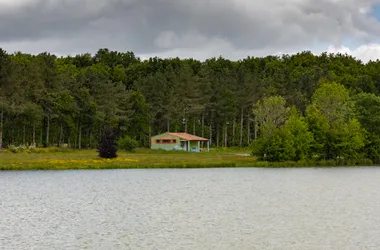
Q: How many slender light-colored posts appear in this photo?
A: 3